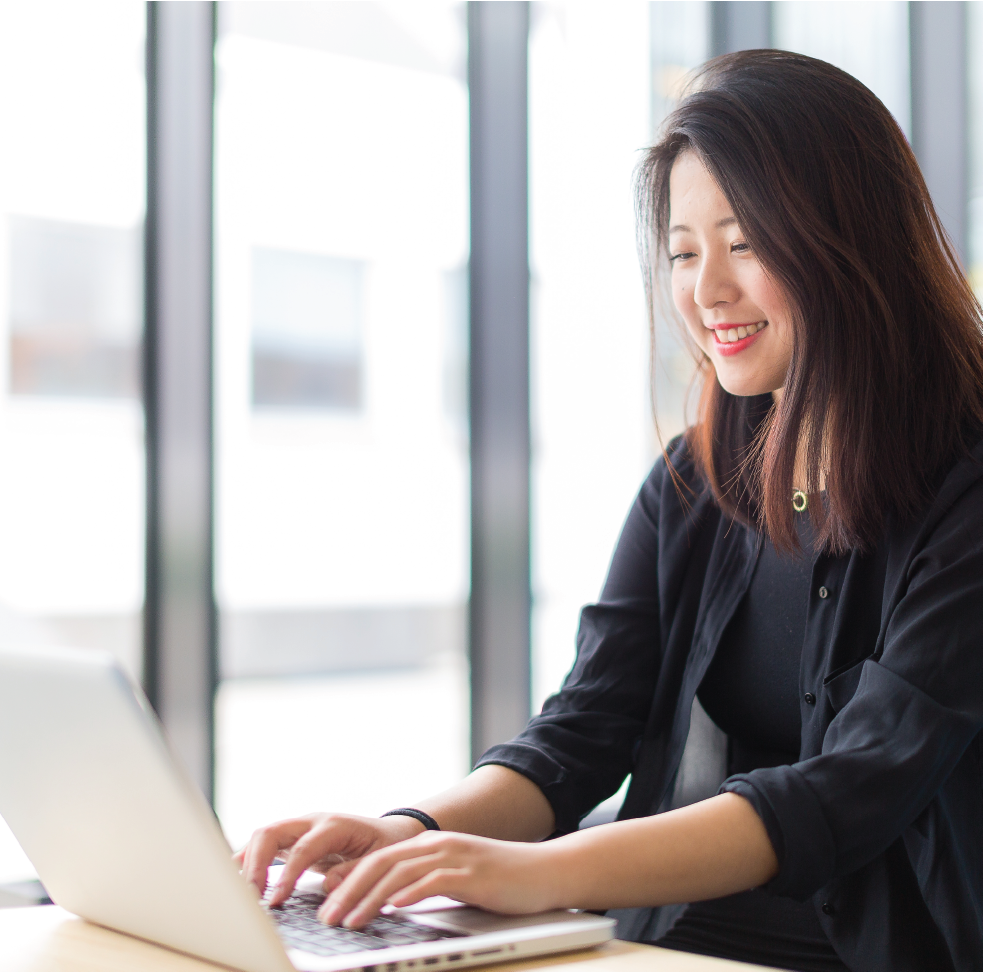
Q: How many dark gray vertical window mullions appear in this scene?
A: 4